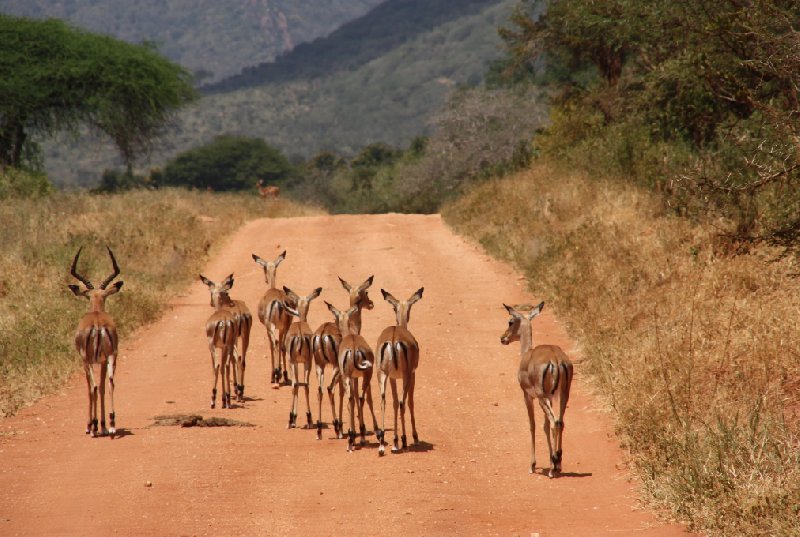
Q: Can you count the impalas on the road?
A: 9